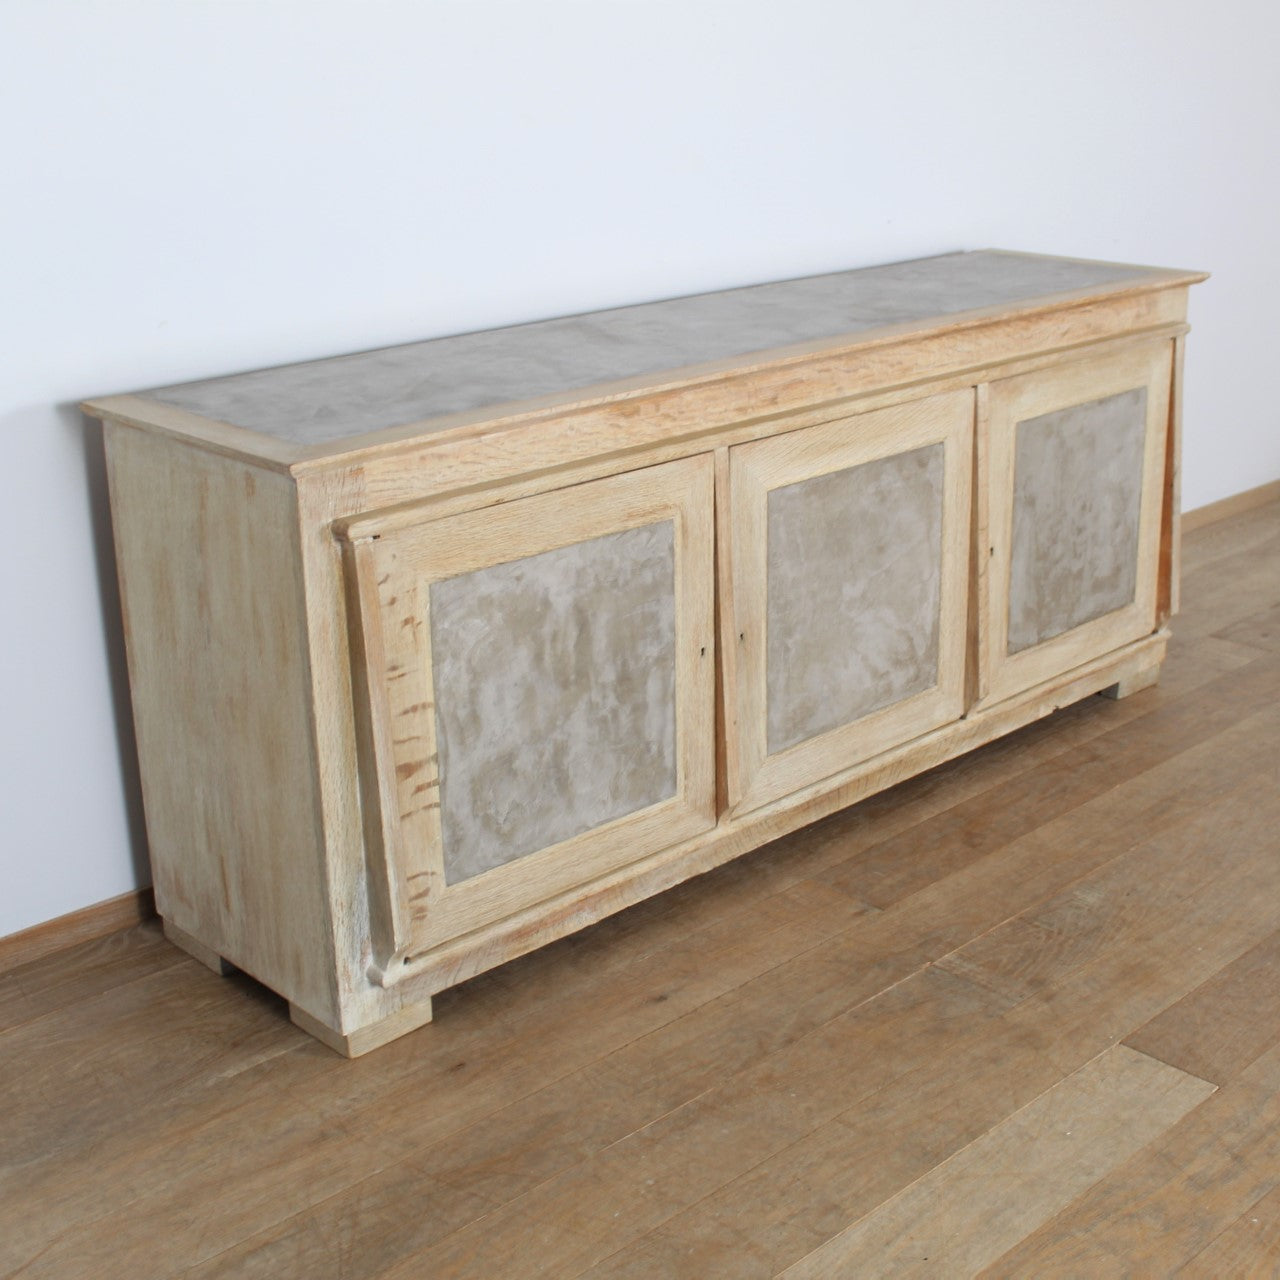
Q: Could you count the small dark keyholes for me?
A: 3